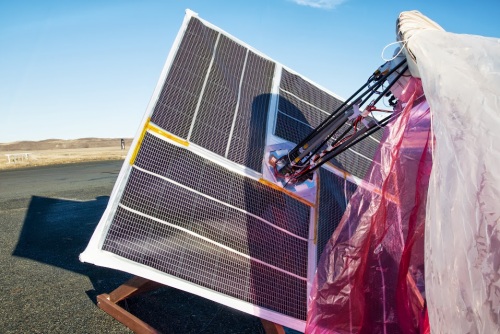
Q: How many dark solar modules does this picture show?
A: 4